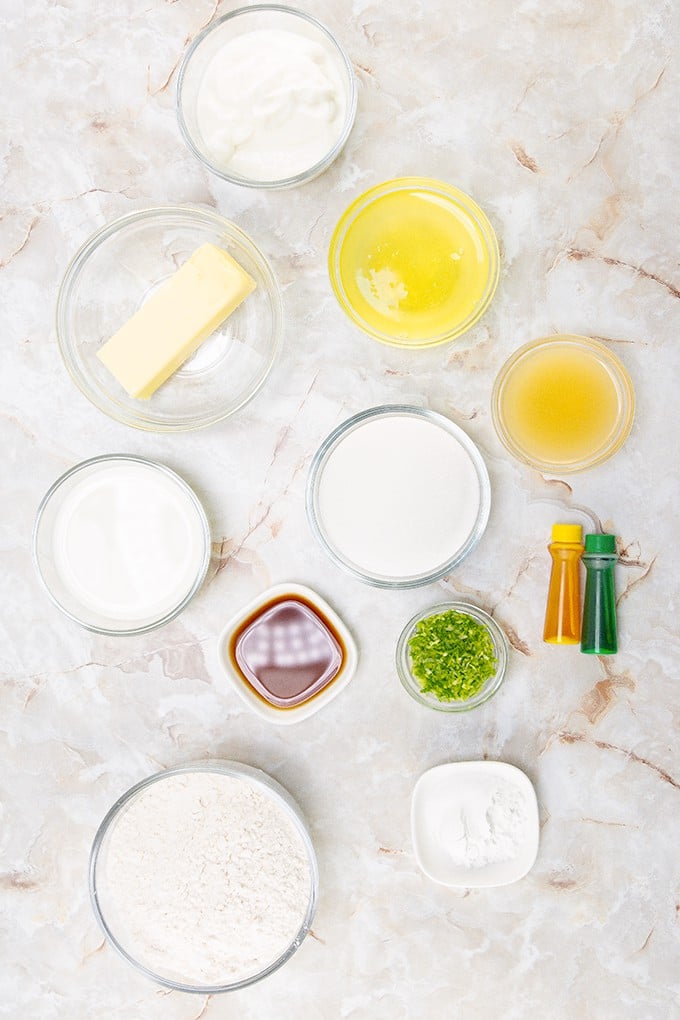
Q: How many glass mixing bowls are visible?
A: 8